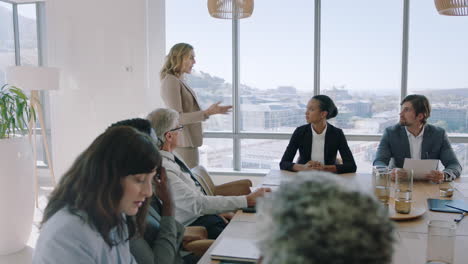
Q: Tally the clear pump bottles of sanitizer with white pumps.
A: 0